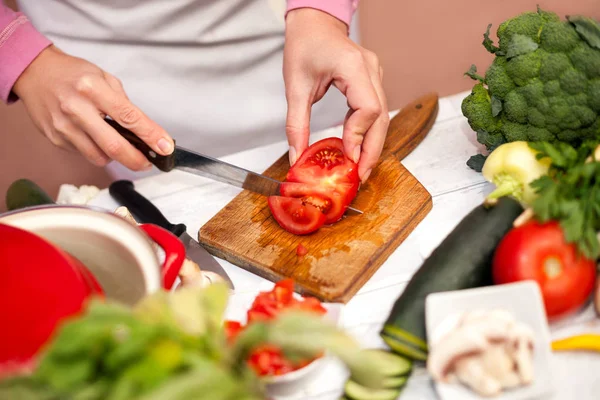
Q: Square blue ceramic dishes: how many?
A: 0